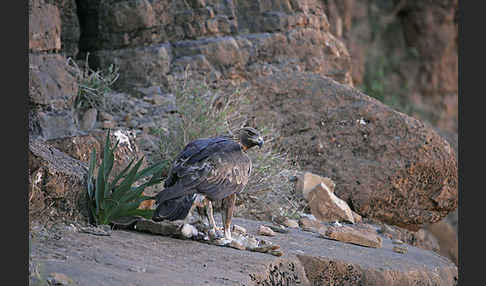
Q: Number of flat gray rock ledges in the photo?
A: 1